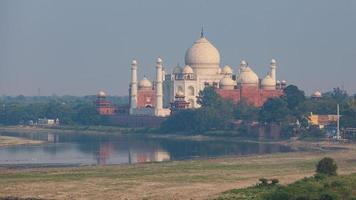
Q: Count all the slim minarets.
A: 4